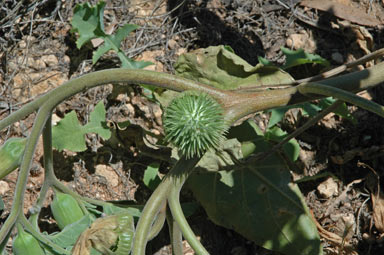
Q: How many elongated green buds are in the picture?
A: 3